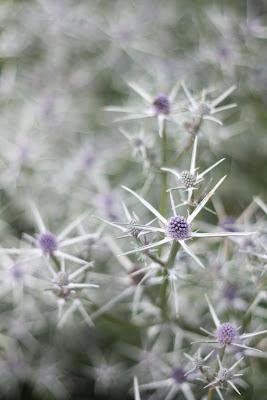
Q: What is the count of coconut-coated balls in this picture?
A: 0